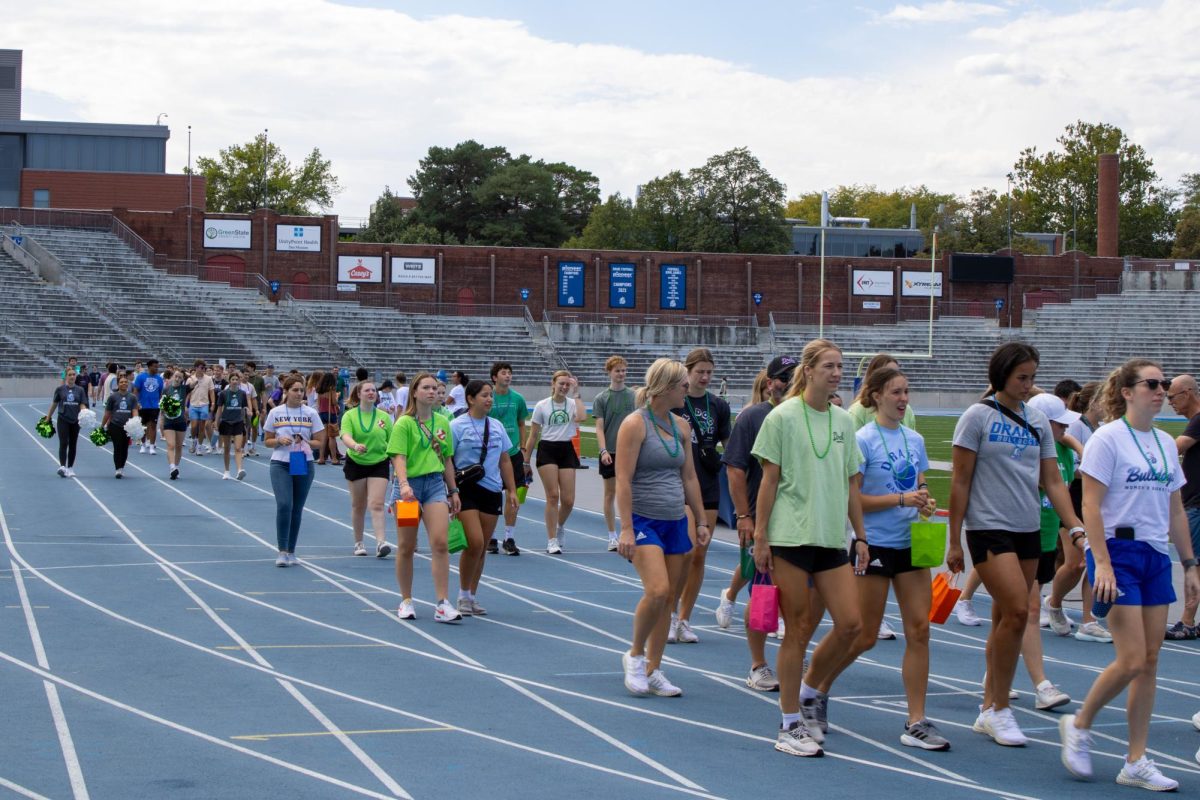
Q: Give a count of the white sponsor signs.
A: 6